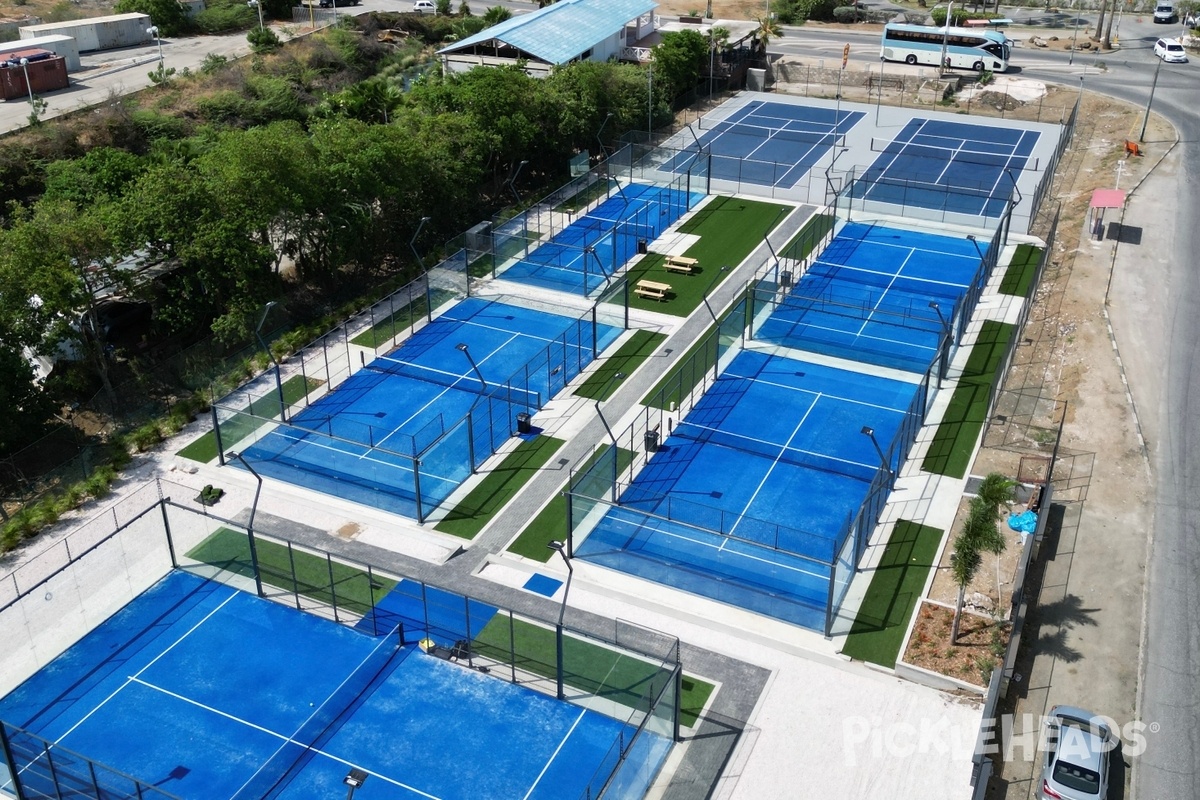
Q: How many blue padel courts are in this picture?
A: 5